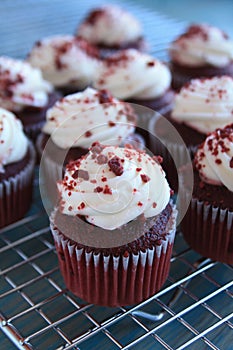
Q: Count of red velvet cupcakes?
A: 10